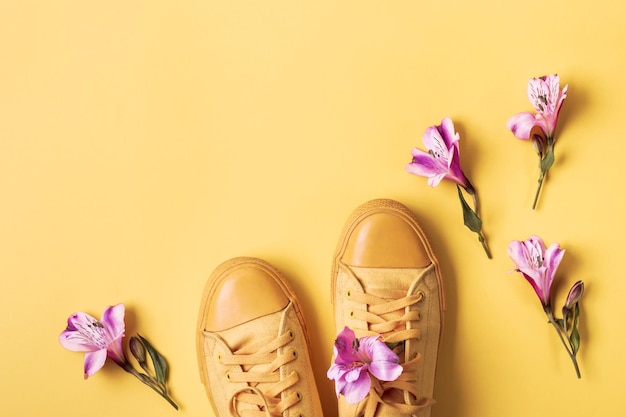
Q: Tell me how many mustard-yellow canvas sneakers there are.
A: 2